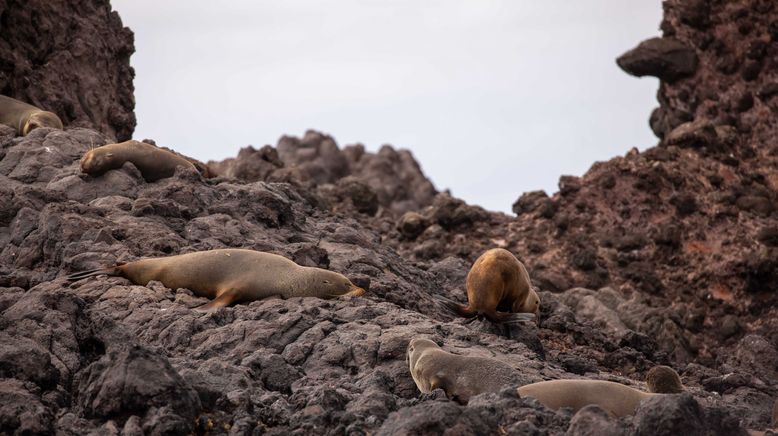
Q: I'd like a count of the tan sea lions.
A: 6